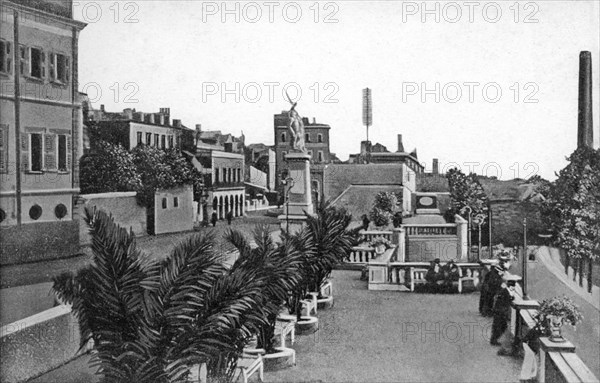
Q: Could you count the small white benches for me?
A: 4